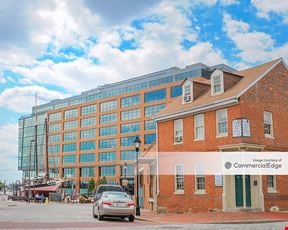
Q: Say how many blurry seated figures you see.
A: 2